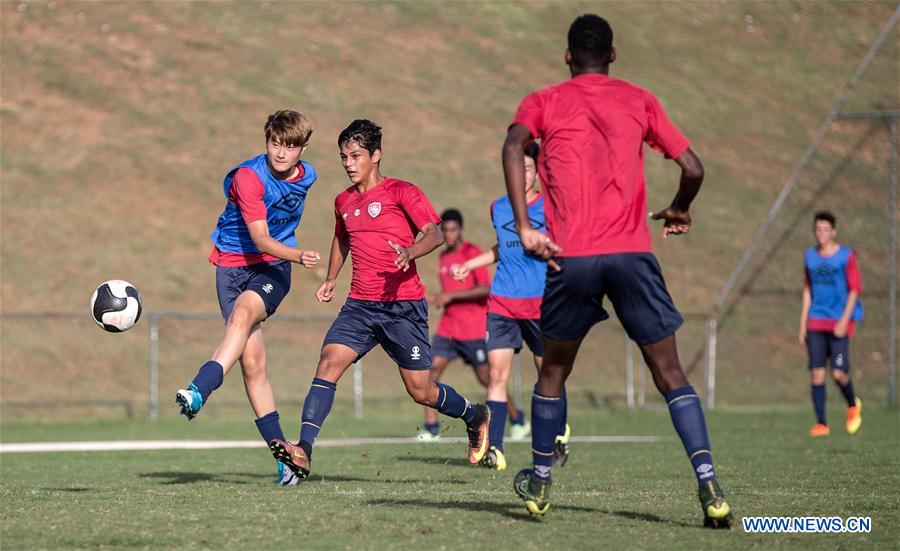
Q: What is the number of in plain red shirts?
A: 3